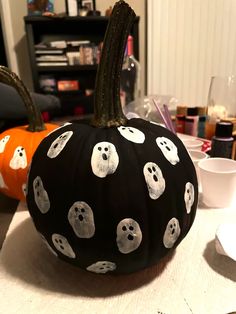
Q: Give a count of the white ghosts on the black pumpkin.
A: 12